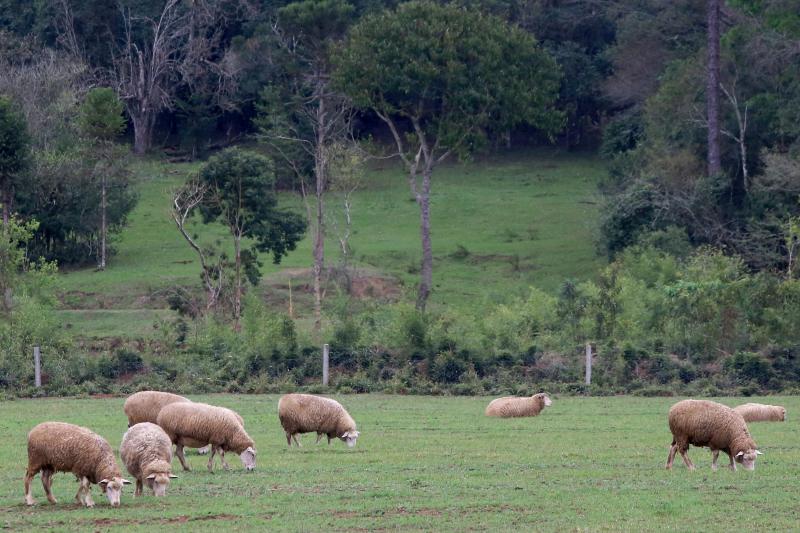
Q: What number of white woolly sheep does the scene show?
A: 8